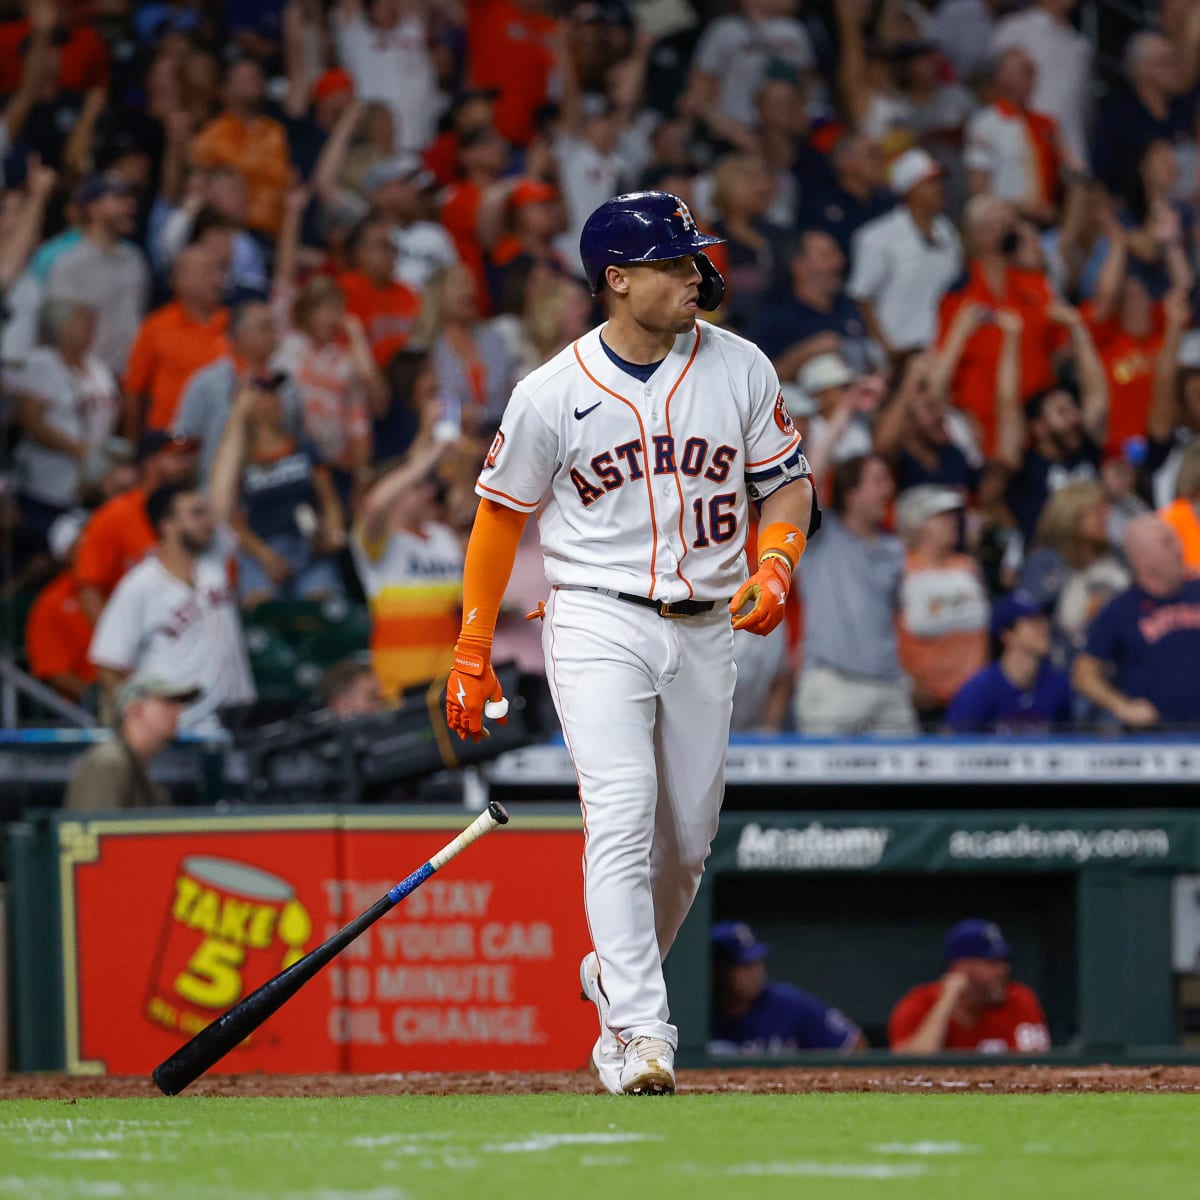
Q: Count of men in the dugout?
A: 2